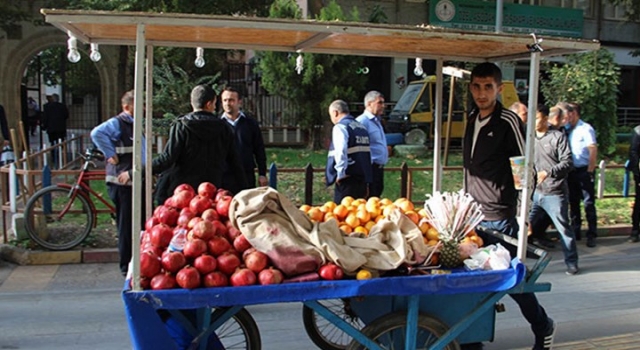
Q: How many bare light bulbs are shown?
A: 5